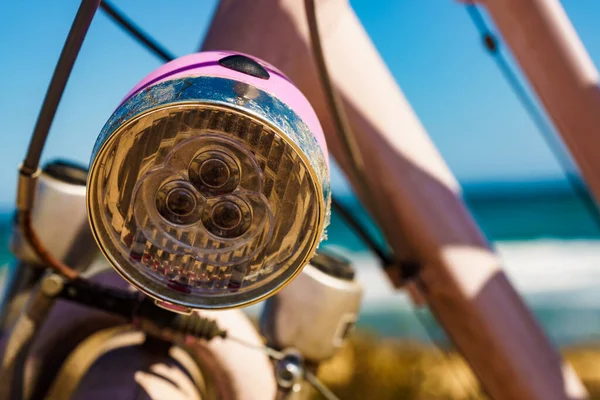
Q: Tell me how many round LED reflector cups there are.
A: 3